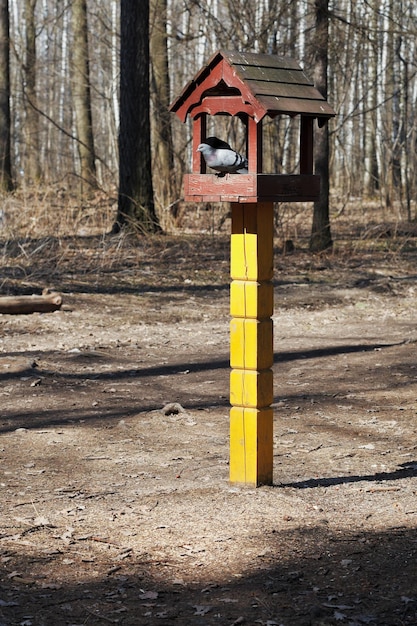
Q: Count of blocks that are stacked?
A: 5